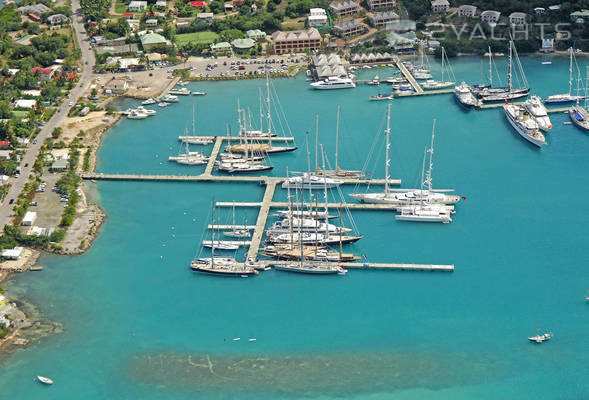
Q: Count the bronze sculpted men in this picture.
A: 0